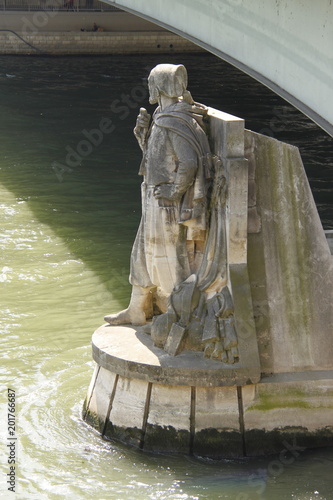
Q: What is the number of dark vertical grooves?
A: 5